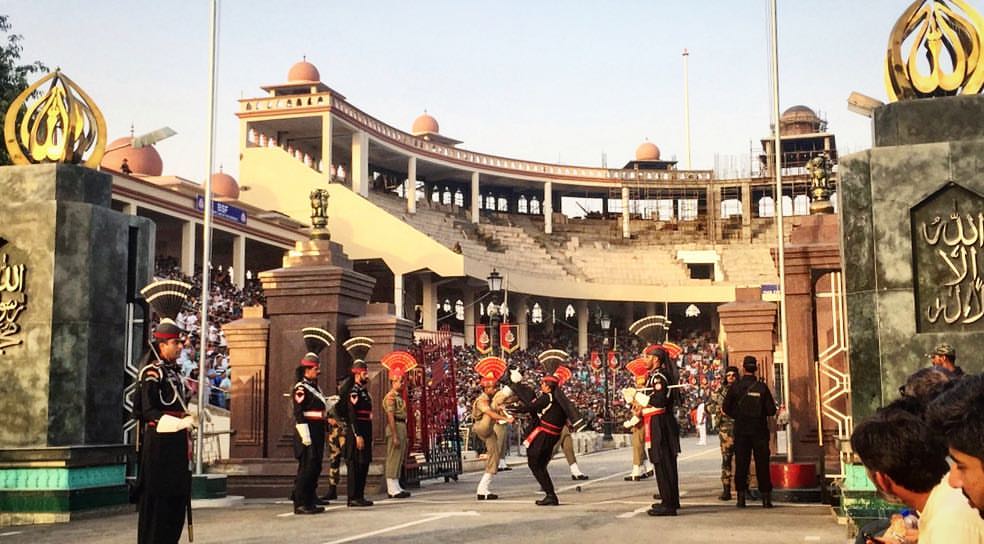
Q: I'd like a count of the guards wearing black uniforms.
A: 6